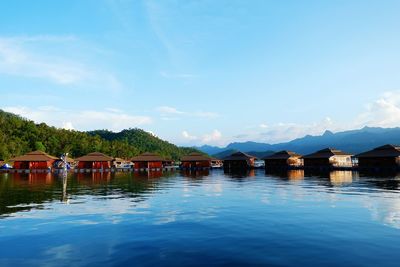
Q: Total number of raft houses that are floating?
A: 8